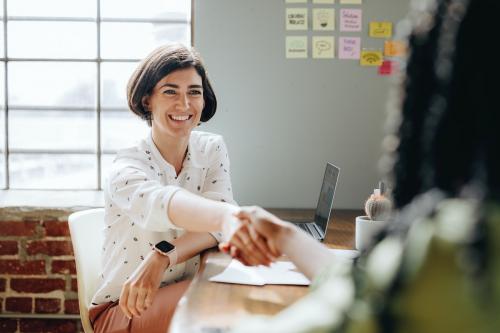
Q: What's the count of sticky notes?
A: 13